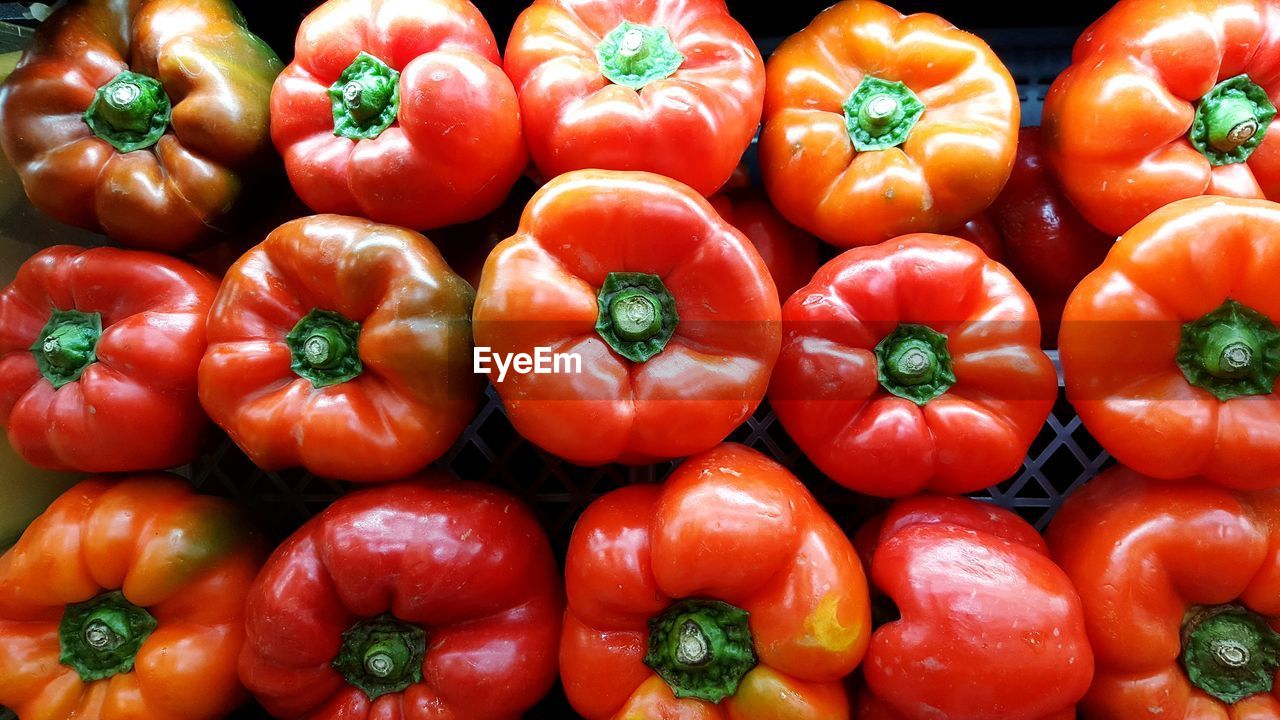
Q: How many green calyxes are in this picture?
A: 14